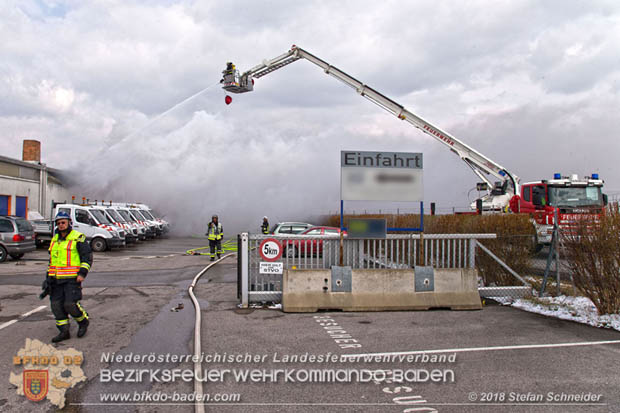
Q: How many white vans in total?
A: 6